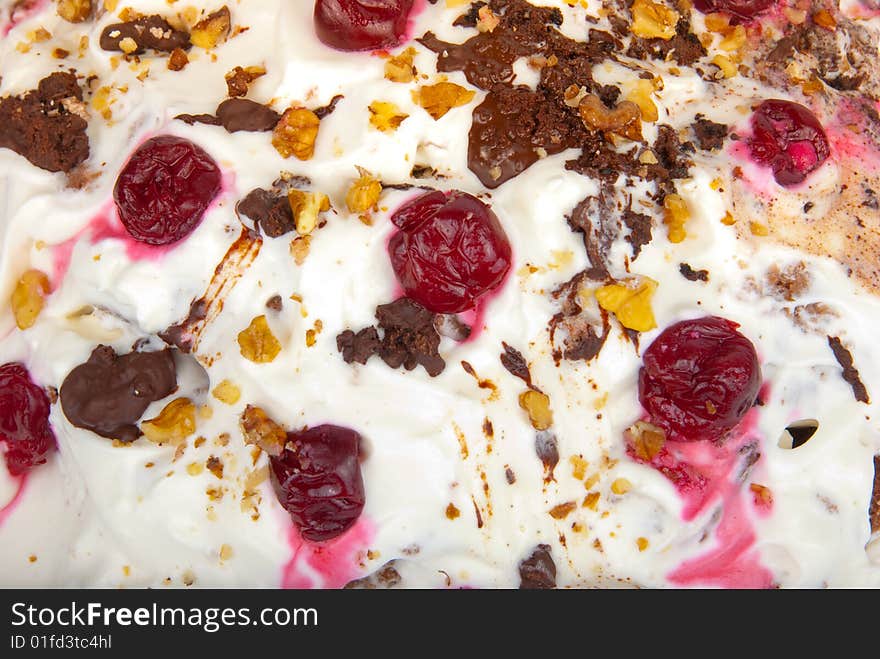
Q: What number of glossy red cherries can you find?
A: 8